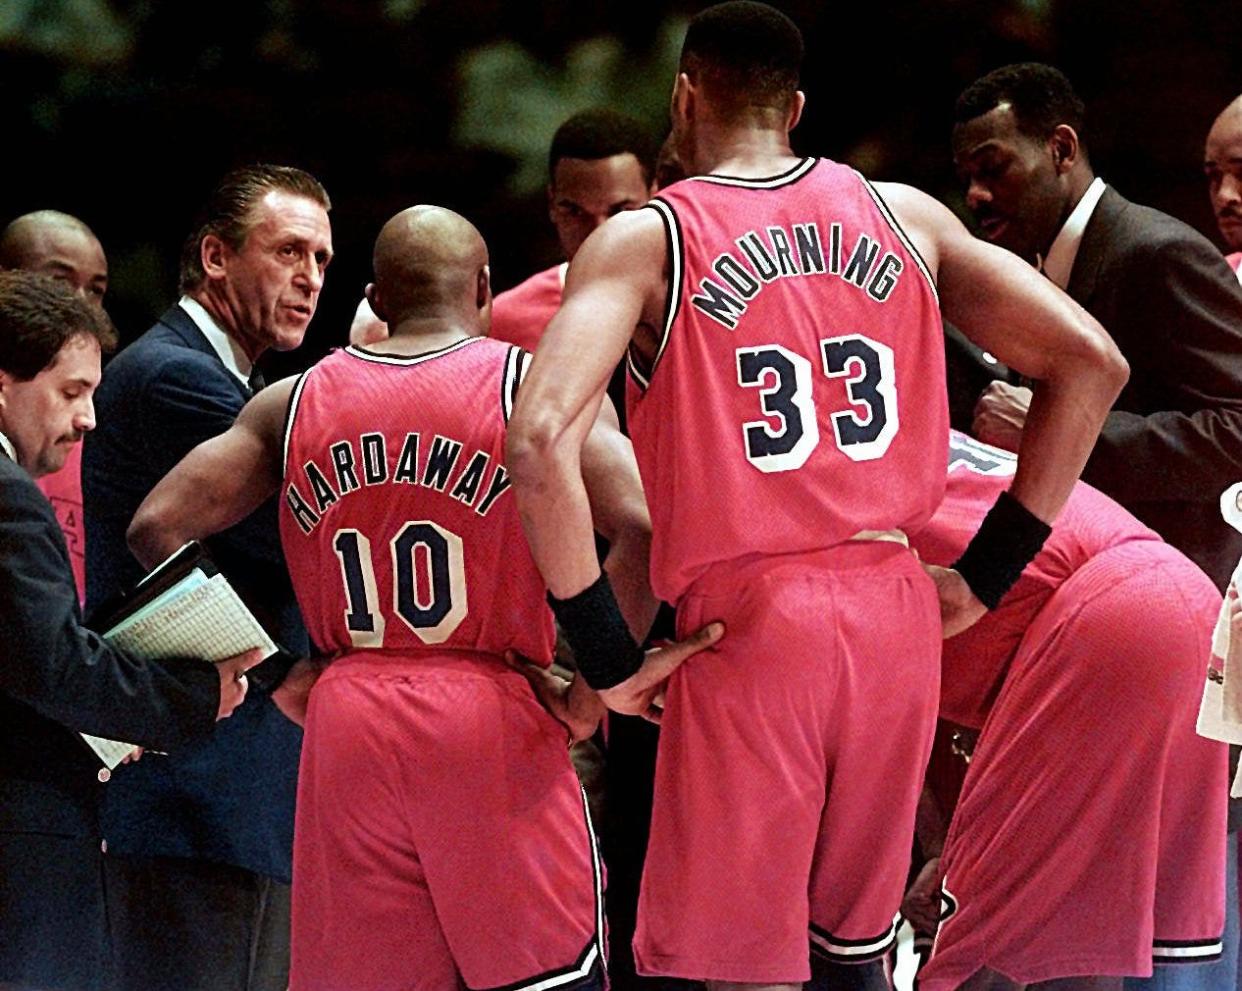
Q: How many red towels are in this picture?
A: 0